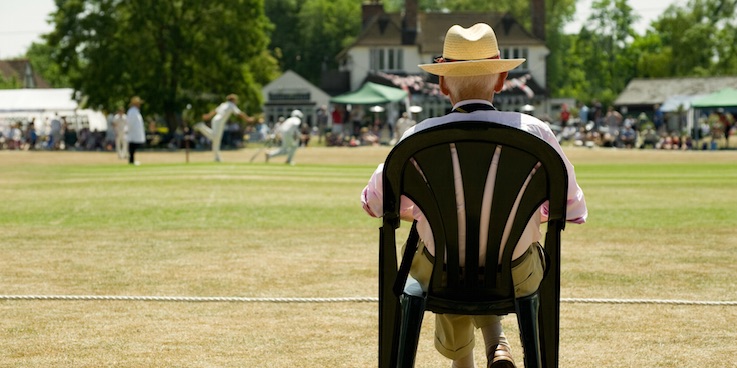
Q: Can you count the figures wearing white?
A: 4